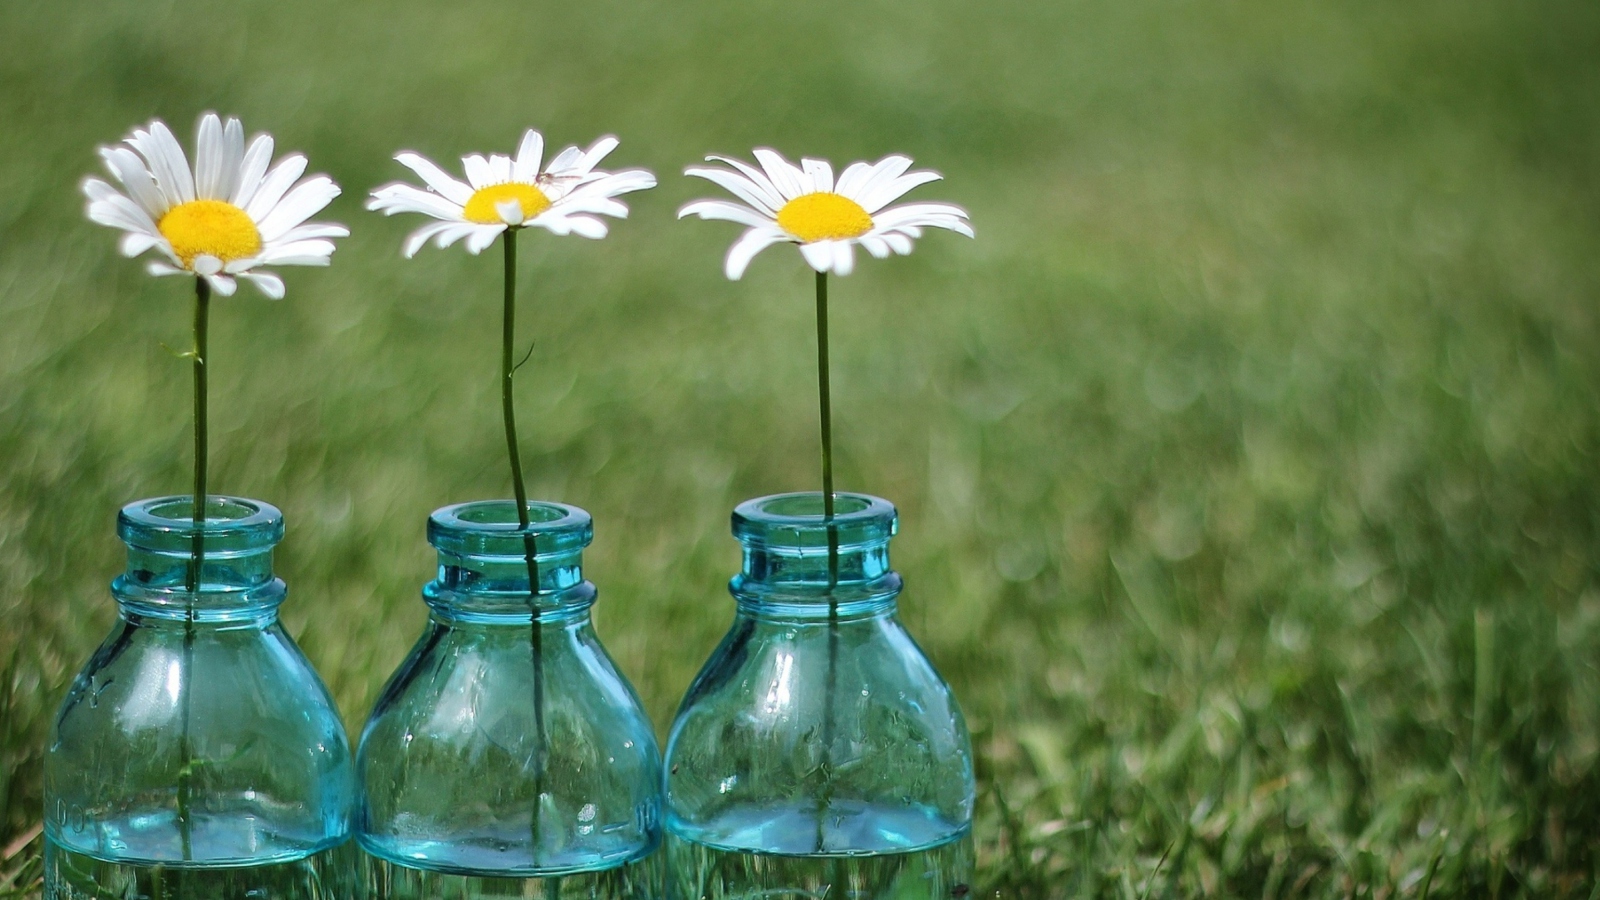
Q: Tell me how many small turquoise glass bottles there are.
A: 3